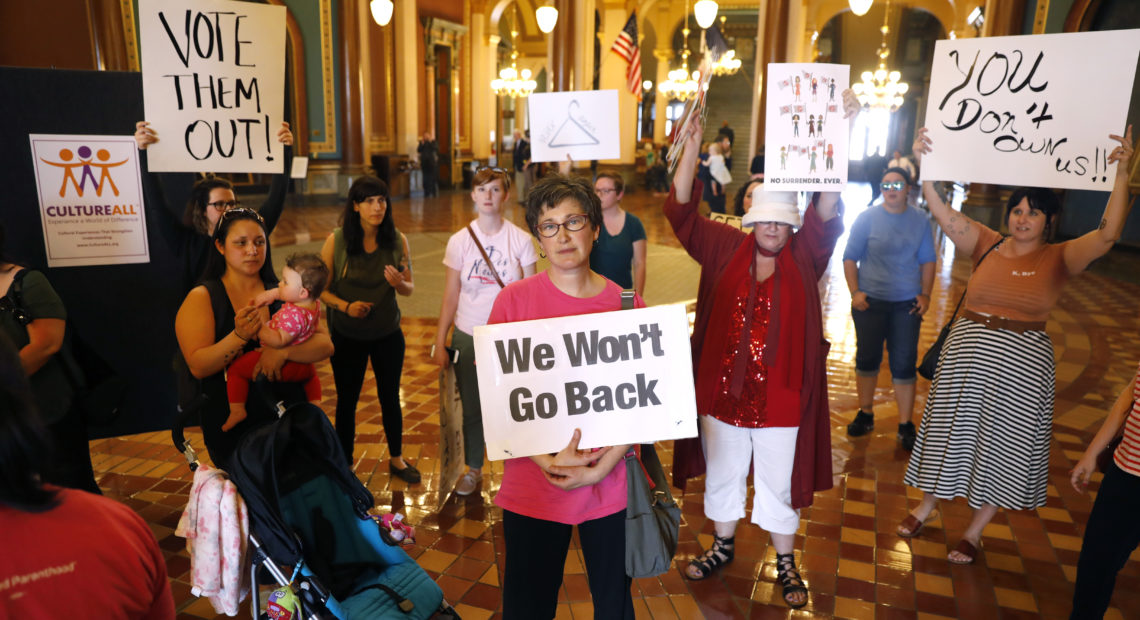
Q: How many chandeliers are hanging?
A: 4